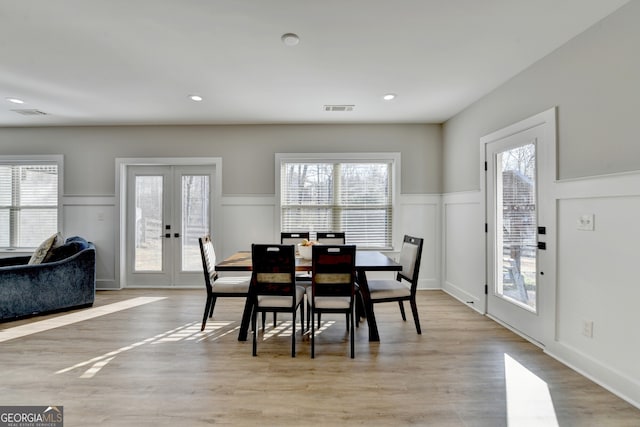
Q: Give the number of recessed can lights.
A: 3